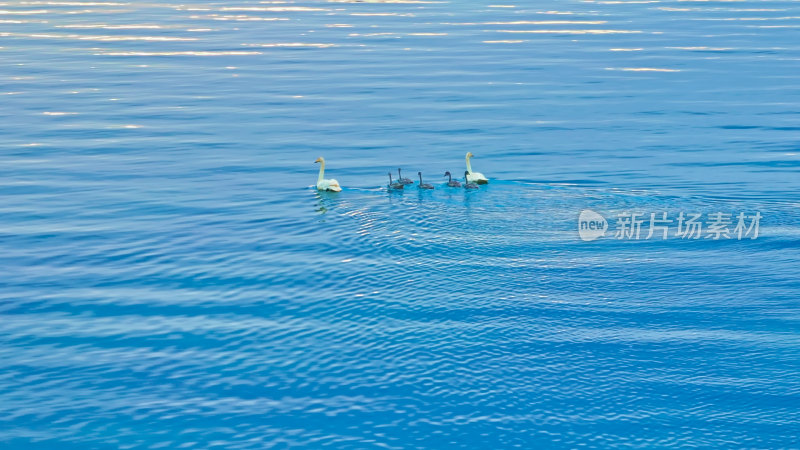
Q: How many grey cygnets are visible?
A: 5